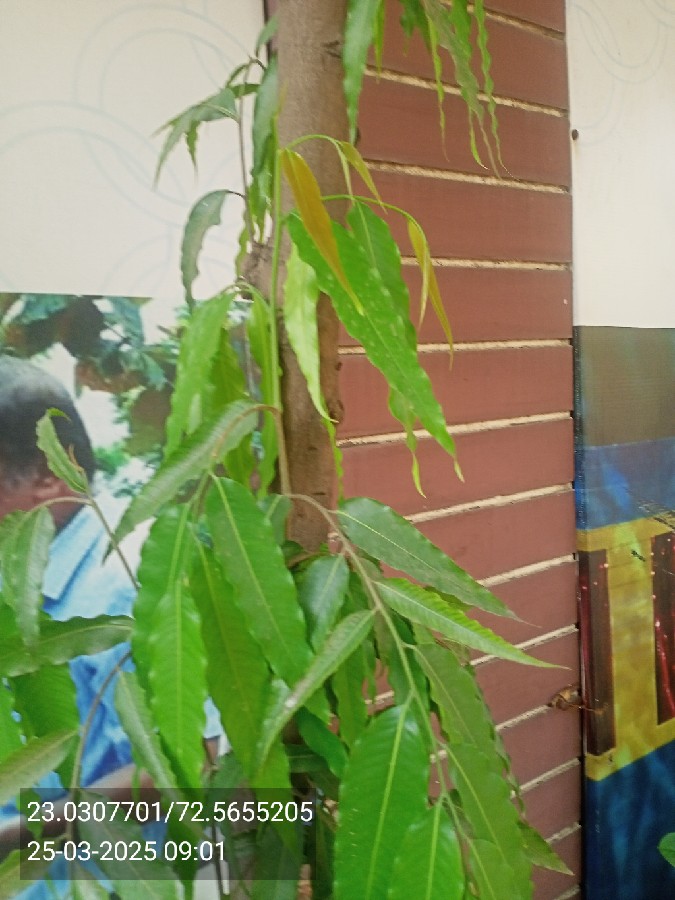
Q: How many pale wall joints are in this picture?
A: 13